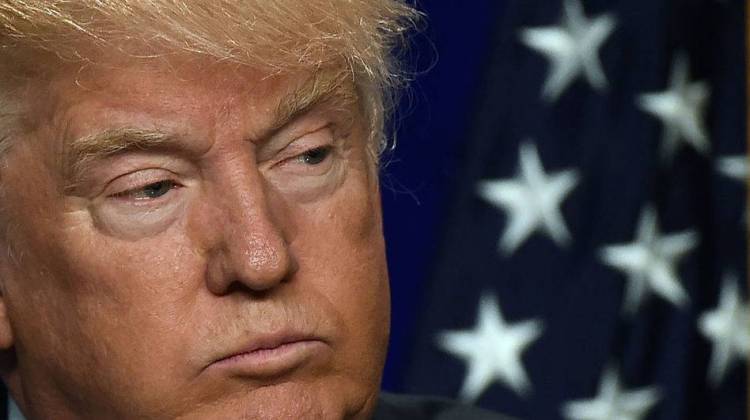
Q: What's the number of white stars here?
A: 8